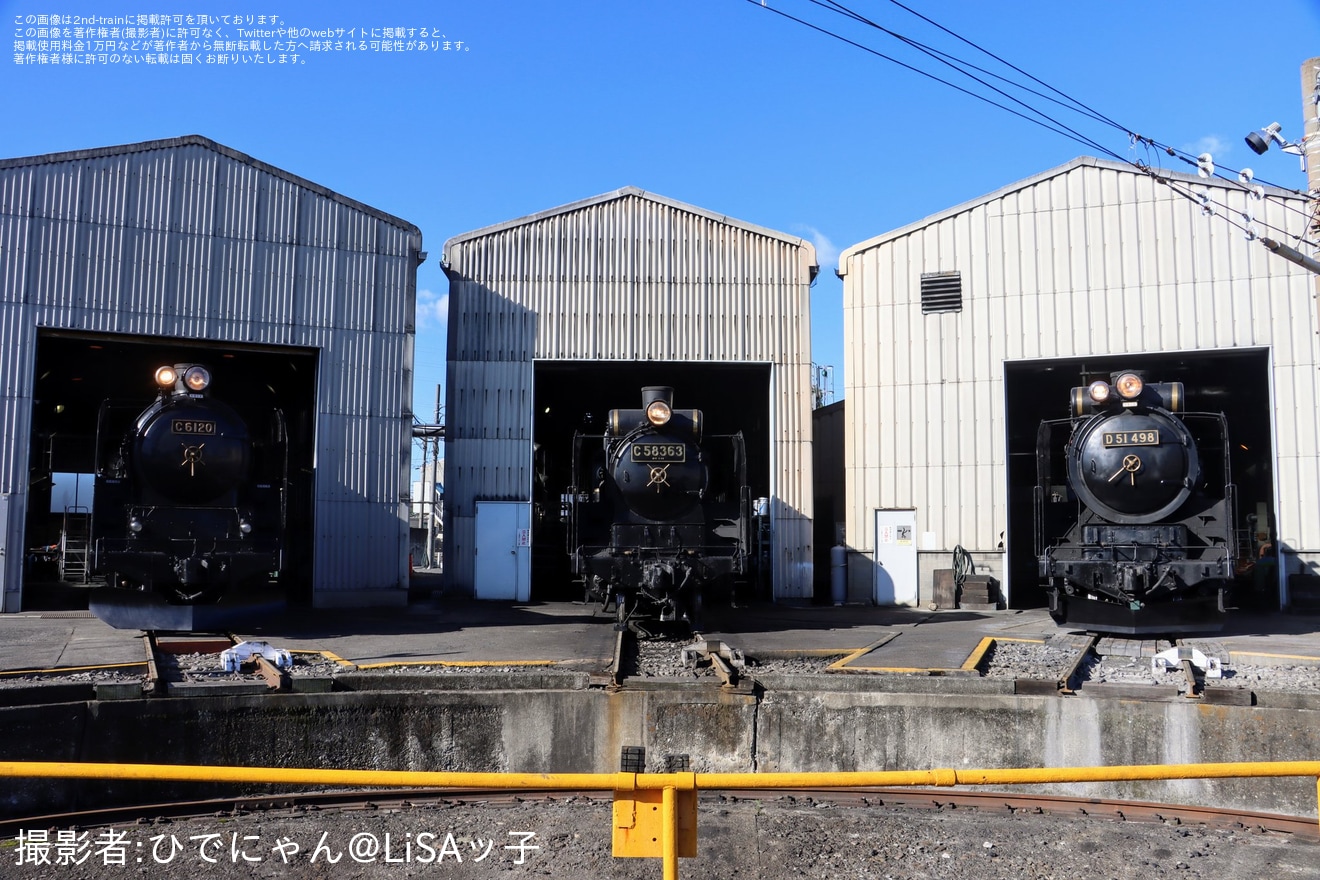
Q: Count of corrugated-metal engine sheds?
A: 3